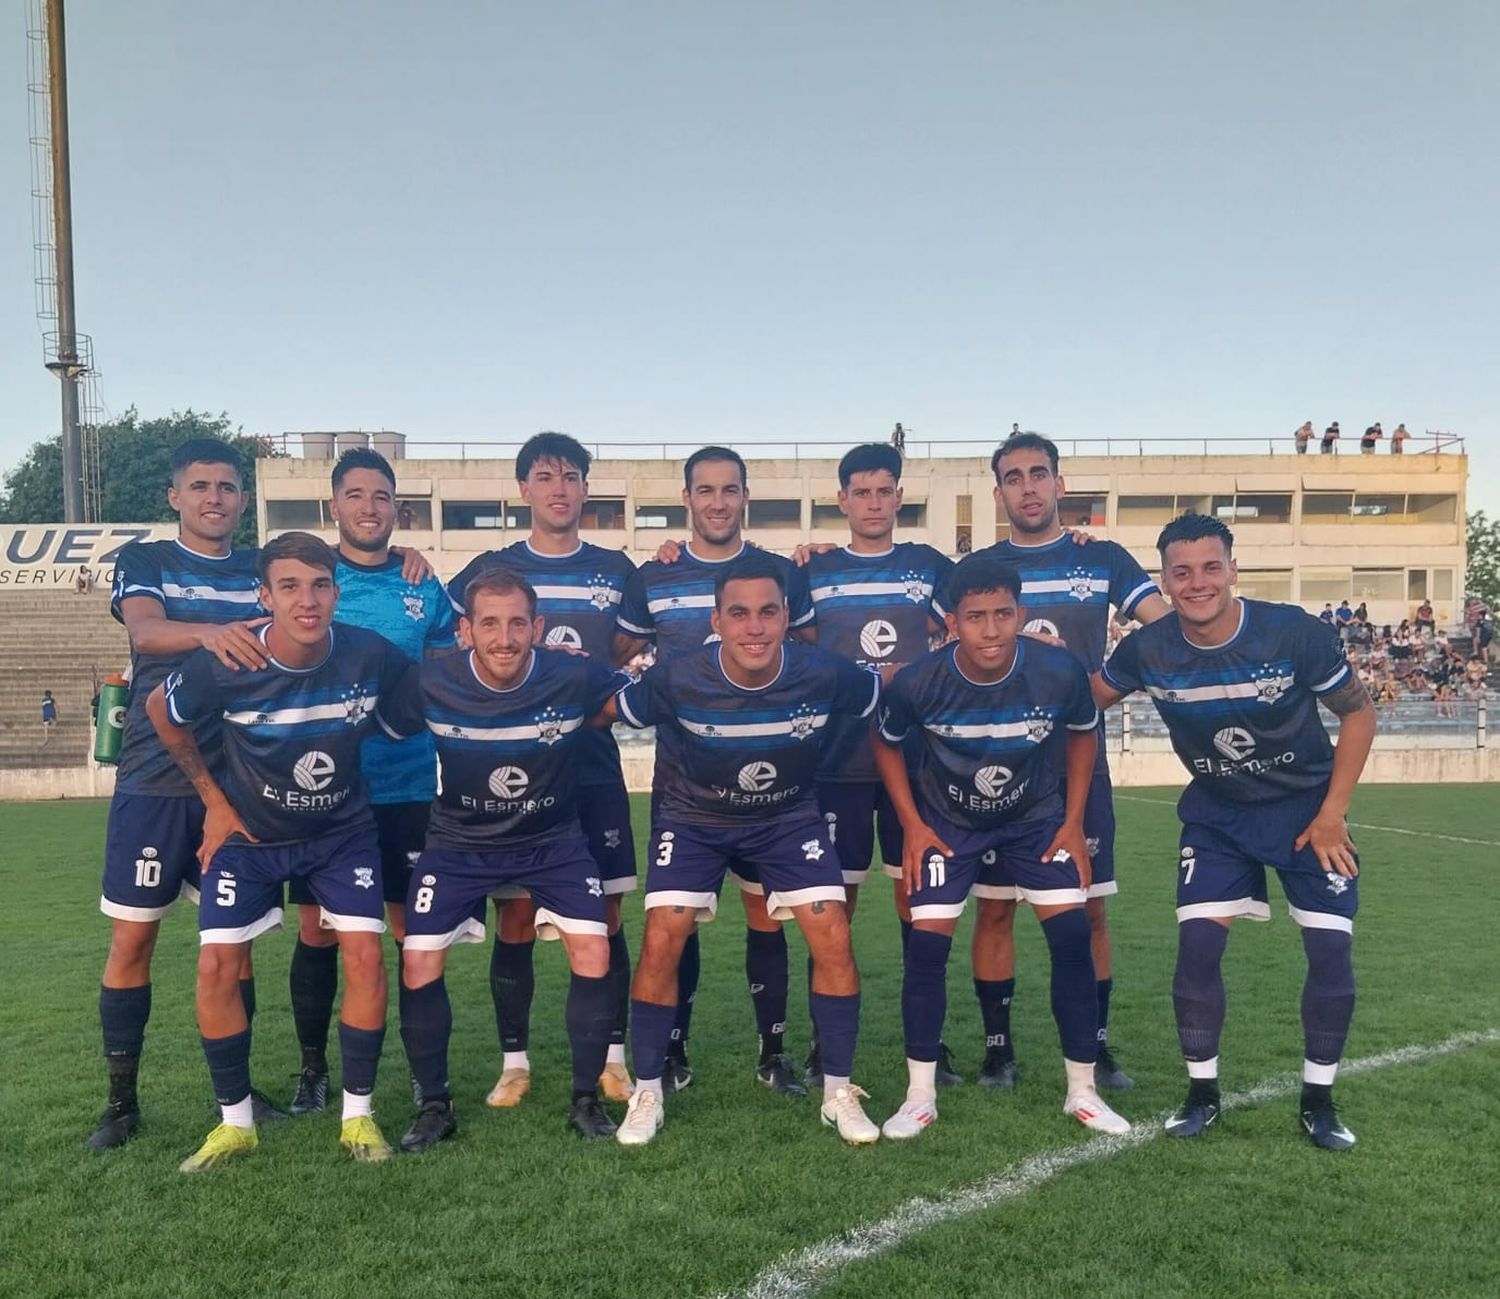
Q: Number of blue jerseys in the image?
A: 11